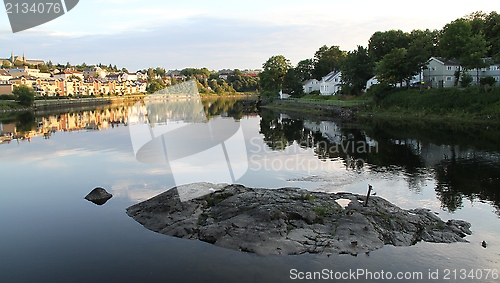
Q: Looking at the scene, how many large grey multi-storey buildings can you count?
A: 1